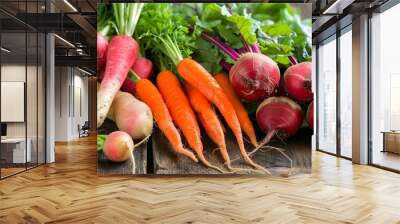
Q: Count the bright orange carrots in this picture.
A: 5